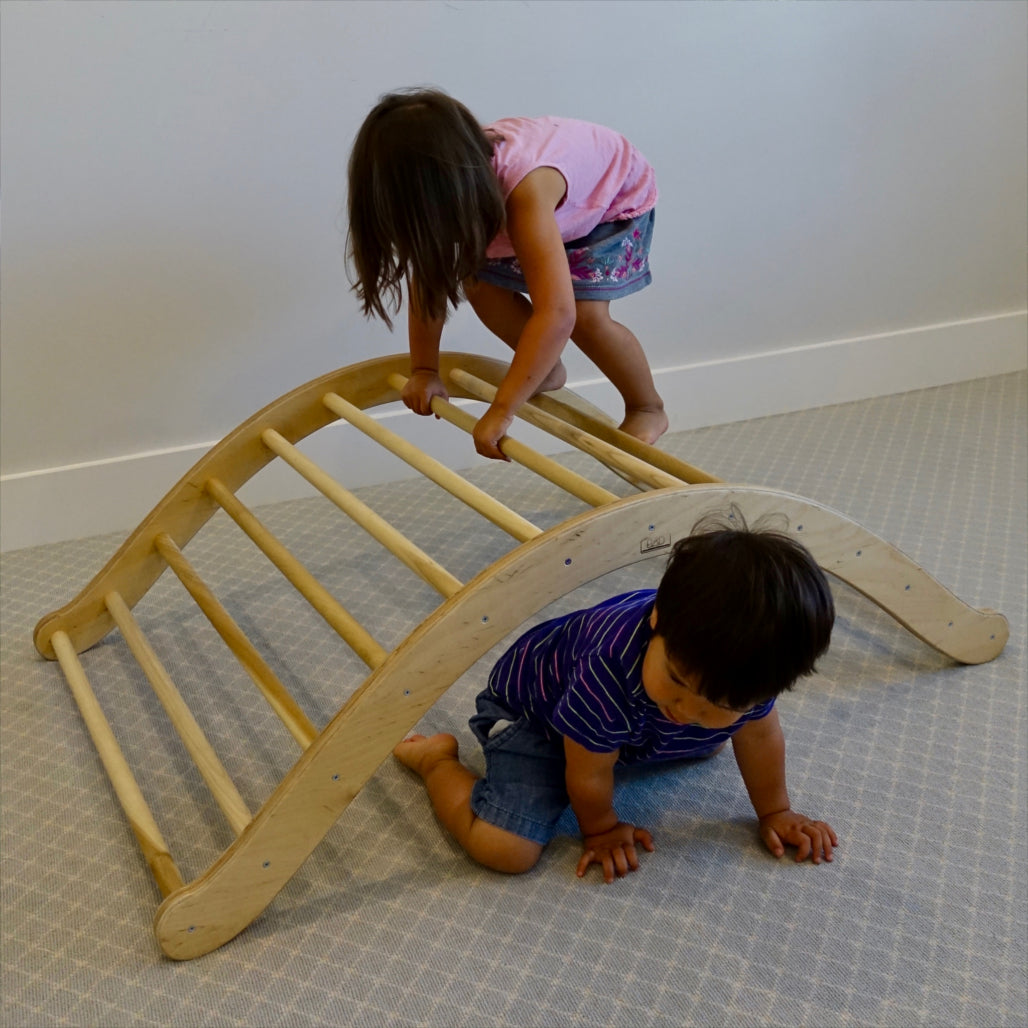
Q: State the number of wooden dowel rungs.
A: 9